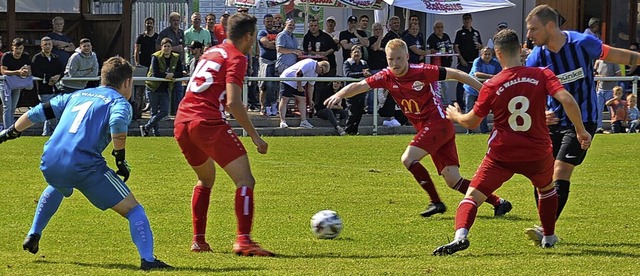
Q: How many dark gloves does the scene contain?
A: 2